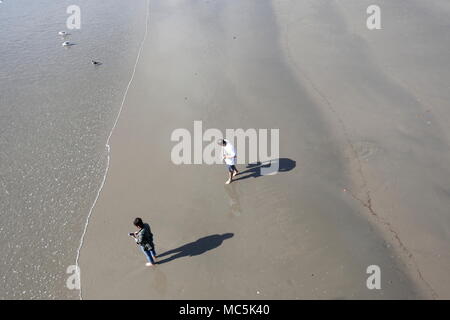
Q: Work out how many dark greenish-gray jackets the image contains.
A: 1